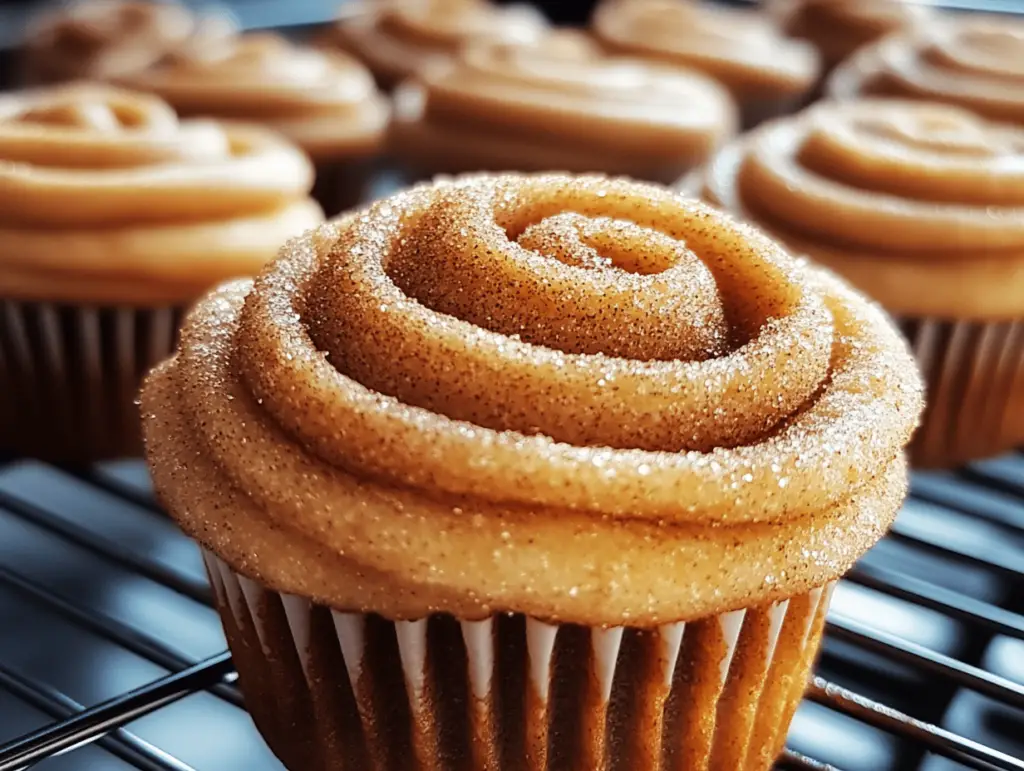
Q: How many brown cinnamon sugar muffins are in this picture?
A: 10